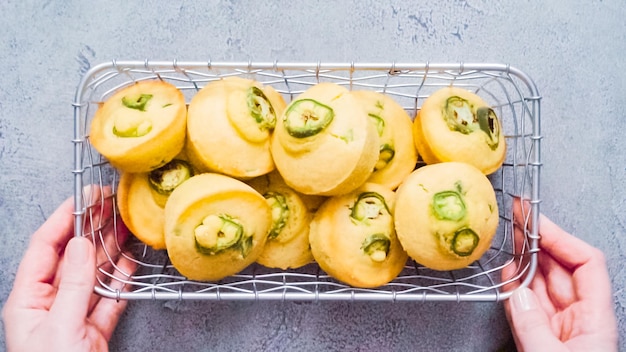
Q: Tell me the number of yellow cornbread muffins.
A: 10